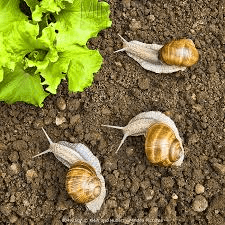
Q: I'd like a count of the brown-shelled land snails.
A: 3